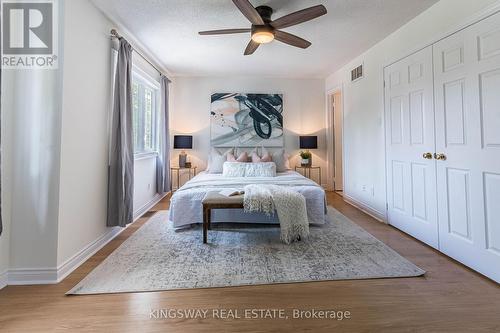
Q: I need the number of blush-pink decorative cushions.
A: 2